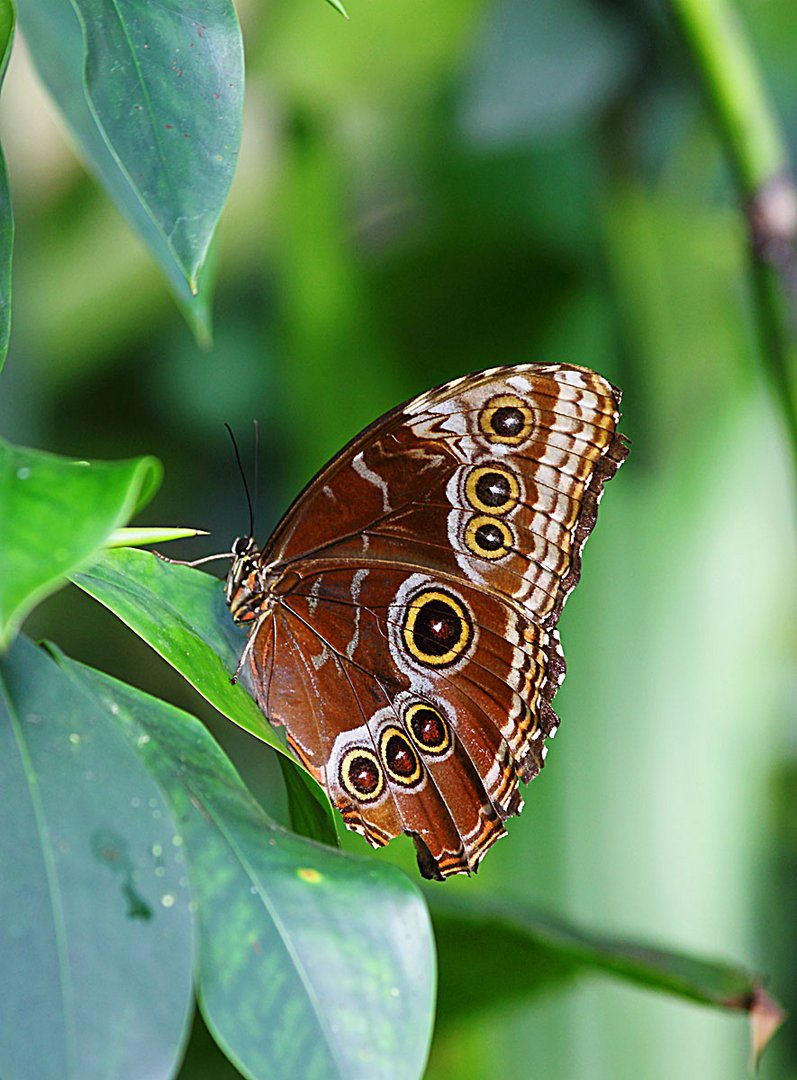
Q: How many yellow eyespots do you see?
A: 7